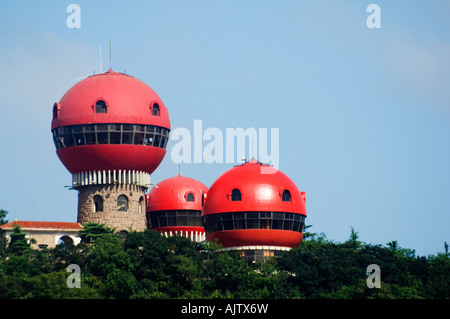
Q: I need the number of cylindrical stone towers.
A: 1